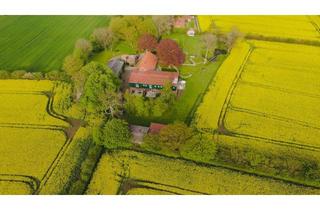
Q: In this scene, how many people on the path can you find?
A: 0